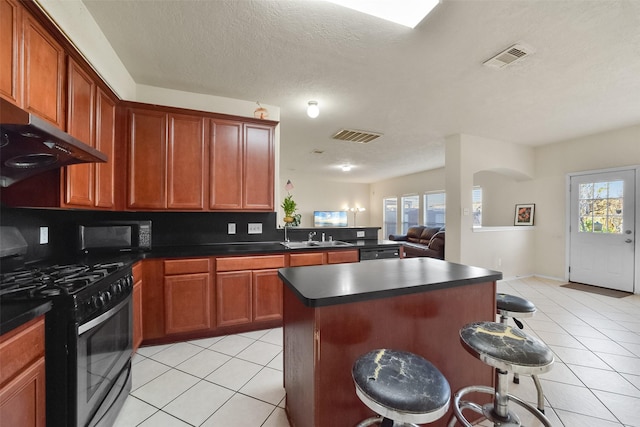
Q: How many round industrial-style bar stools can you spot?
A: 3